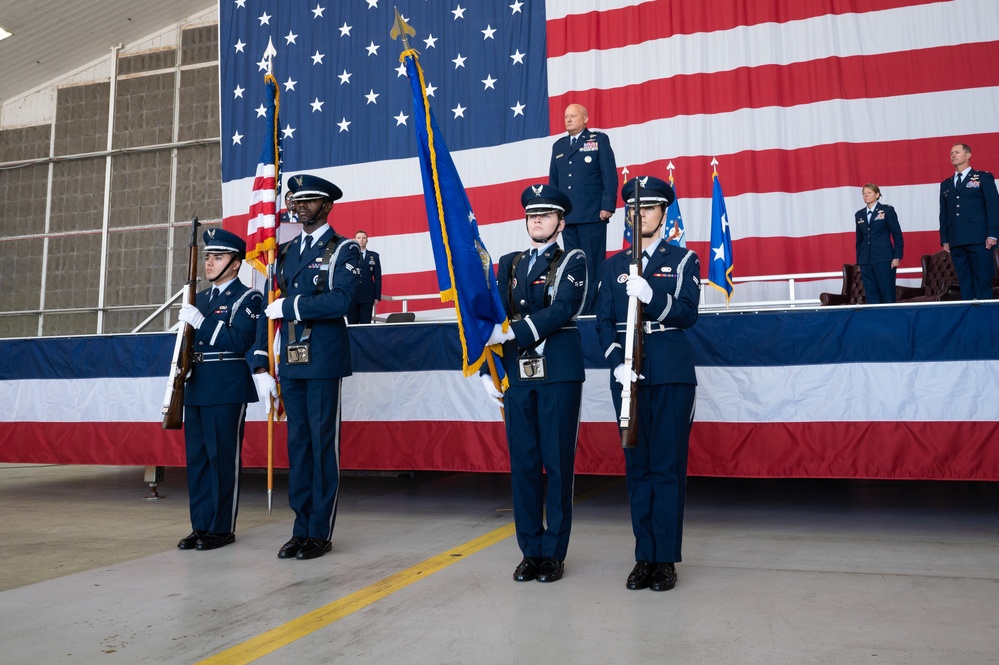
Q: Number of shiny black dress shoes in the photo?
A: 8